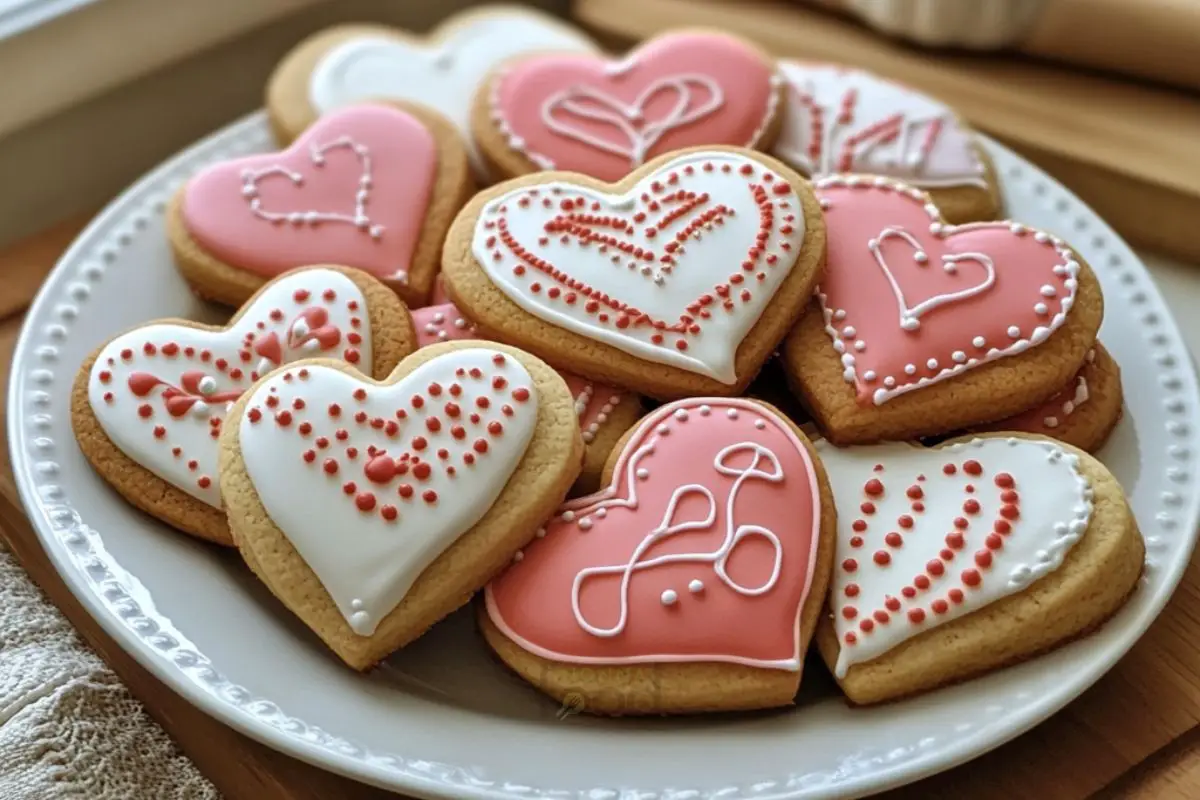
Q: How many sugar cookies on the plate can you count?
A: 12